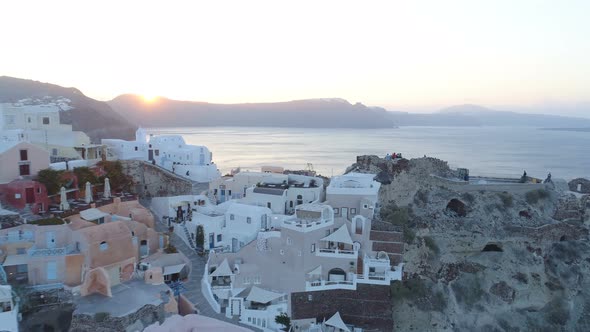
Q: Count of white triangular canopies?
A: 5